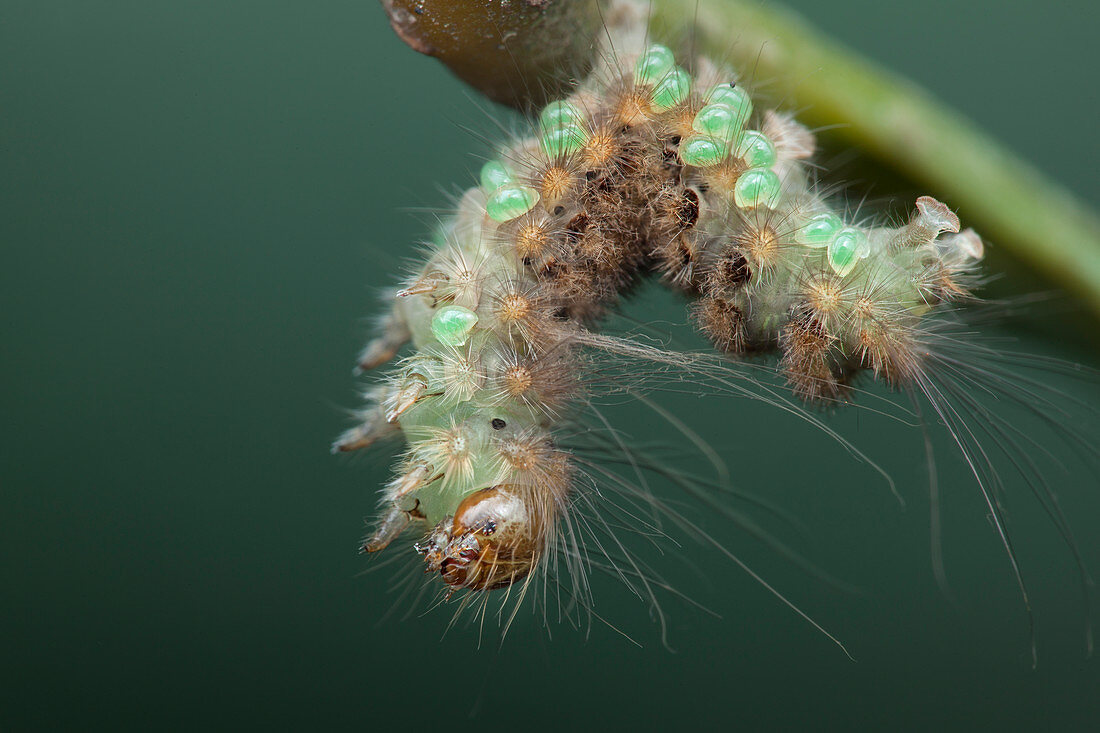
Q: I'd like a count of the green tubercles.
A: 14